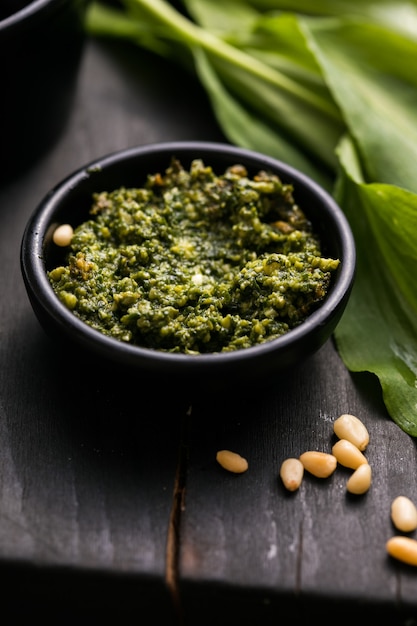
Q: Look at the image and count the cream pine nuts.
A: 9